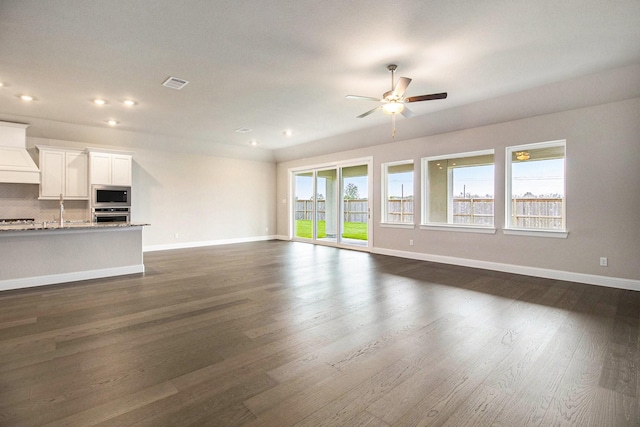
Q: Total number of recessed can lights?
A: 7